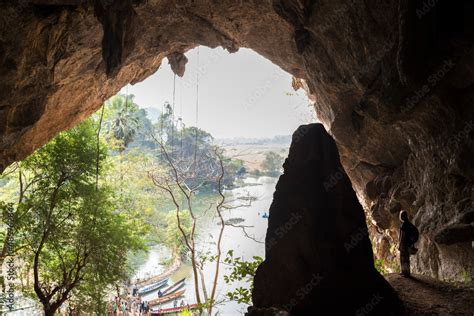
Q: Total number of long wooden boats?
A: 4